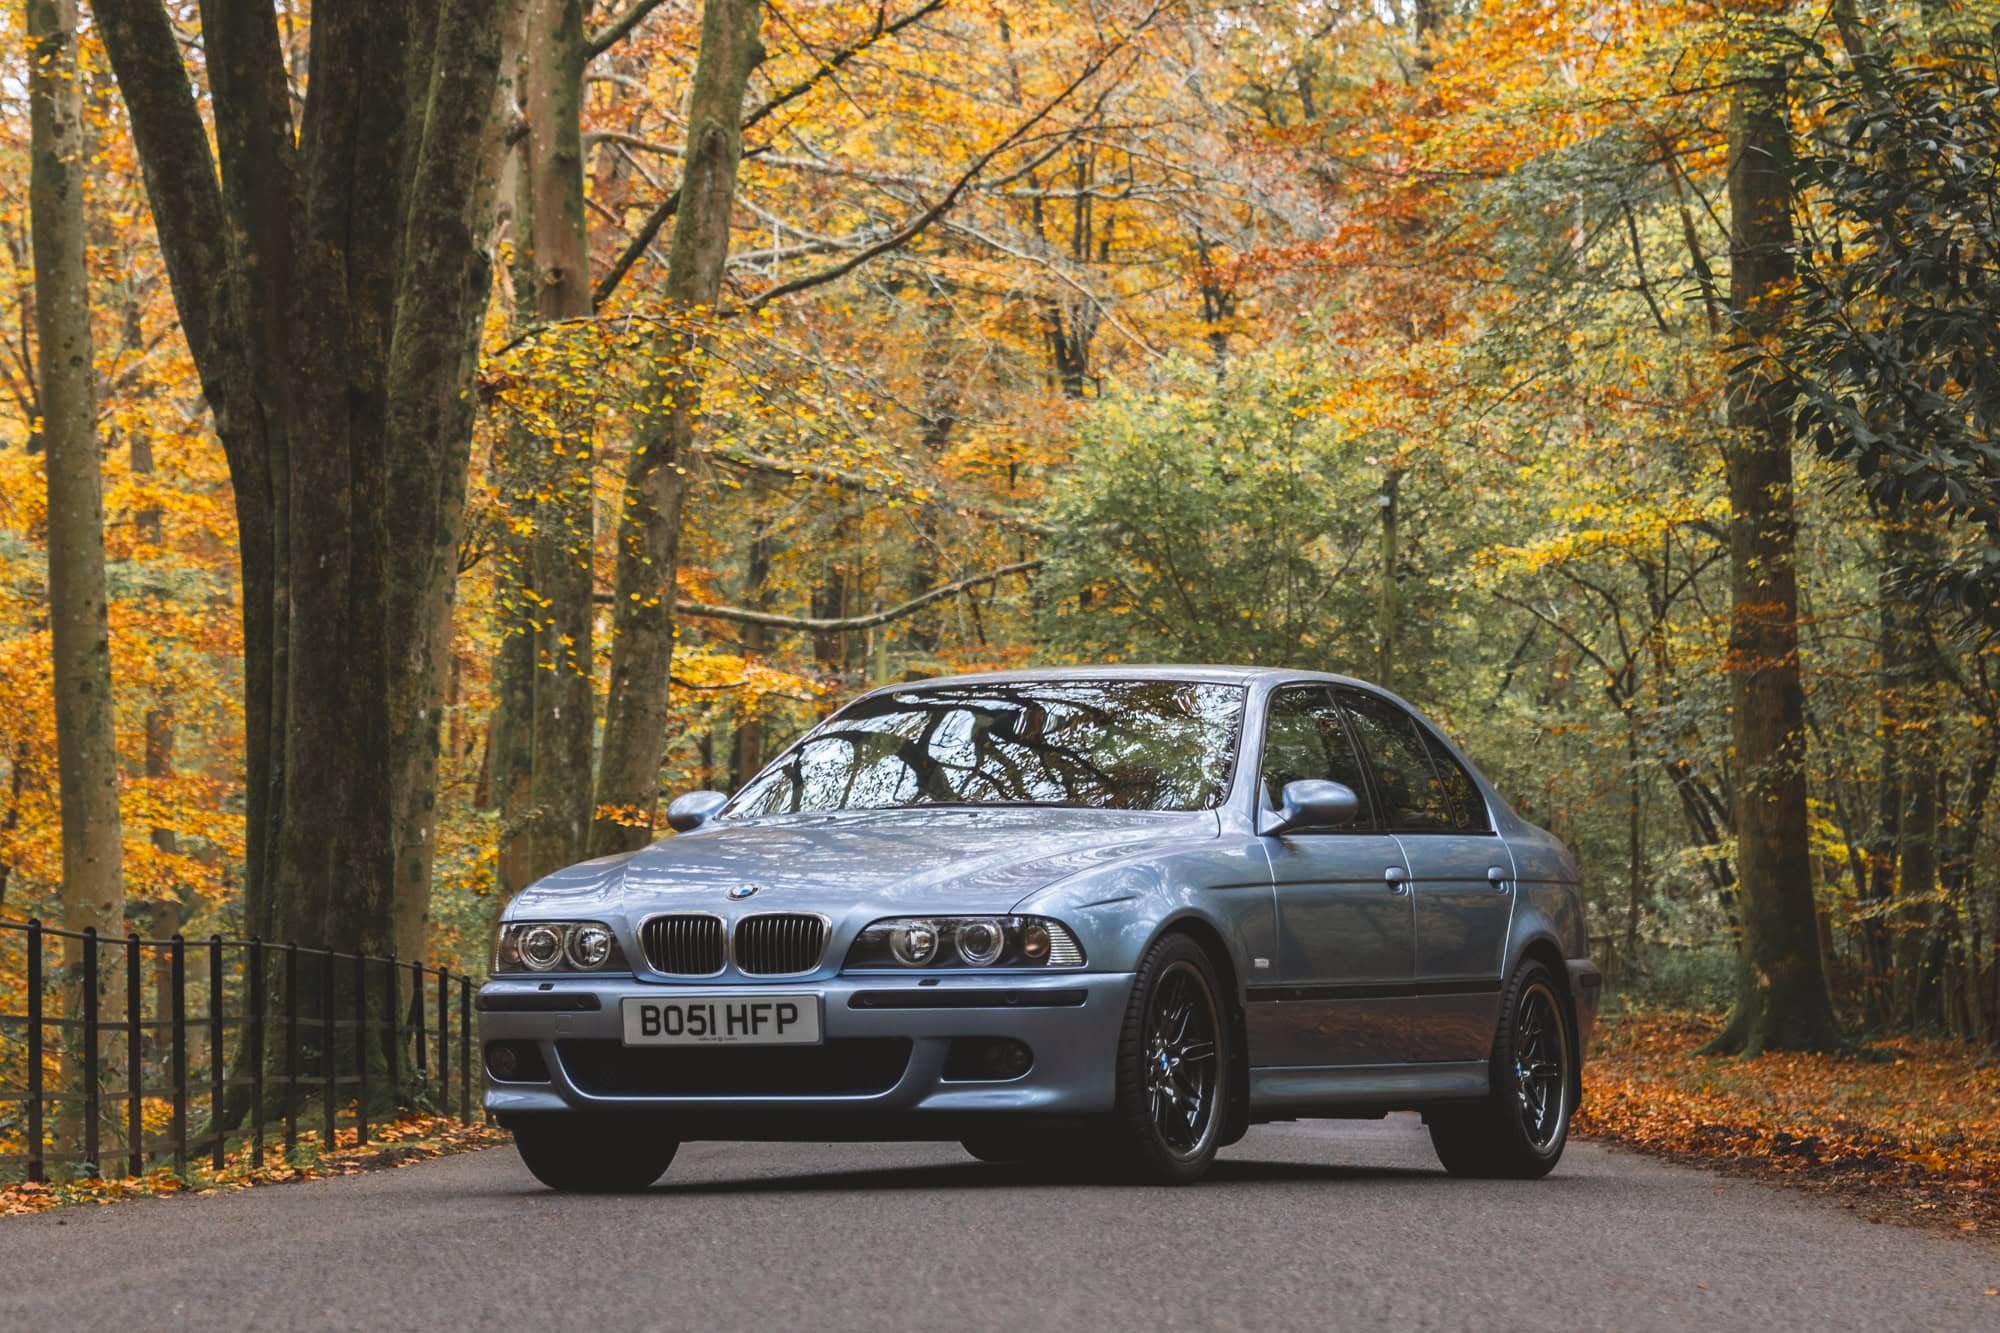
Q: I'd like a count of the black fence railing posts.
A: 13